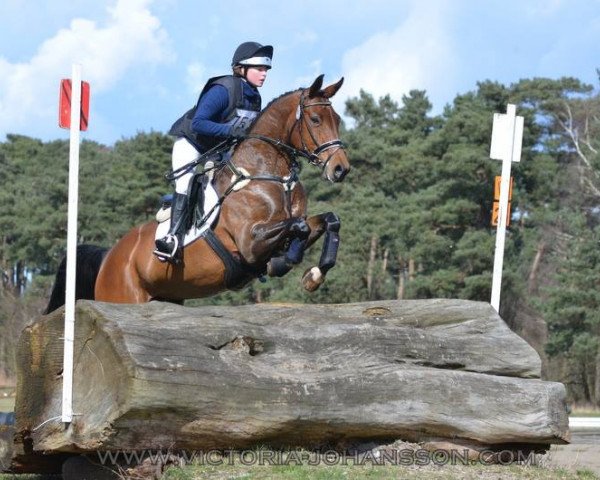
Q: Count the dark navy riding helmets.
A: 1